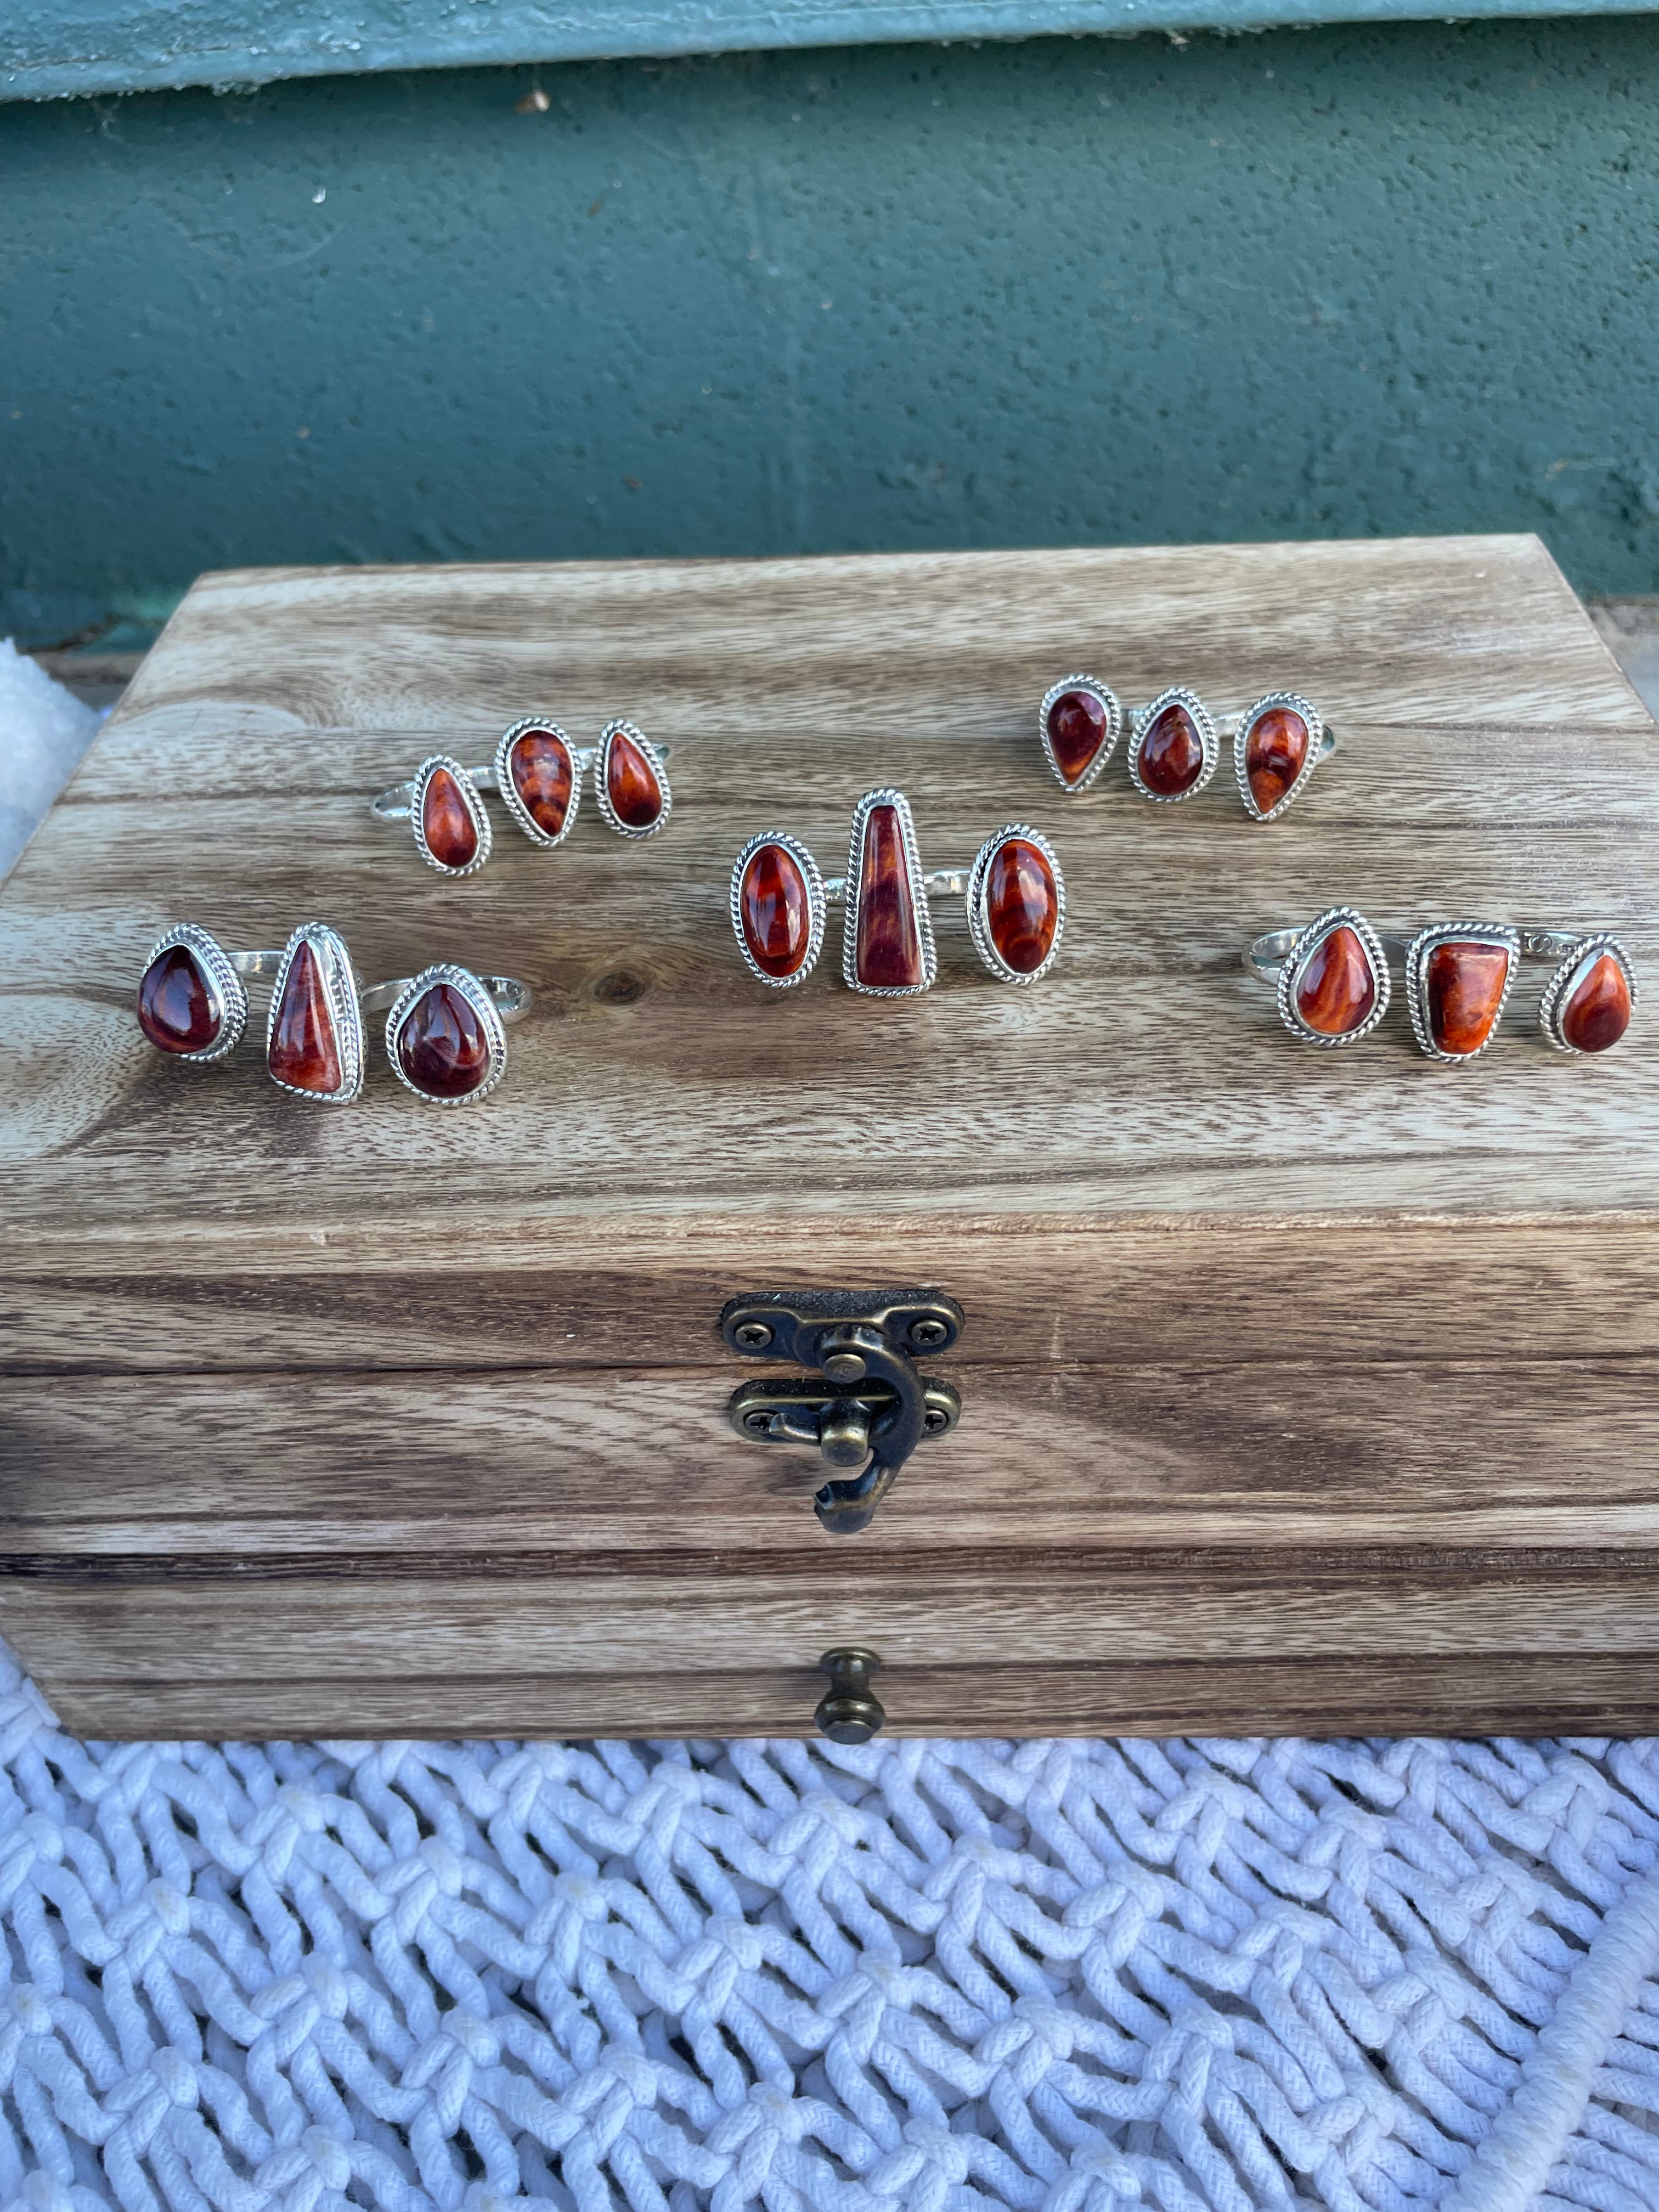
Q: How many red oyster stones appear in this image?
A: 15